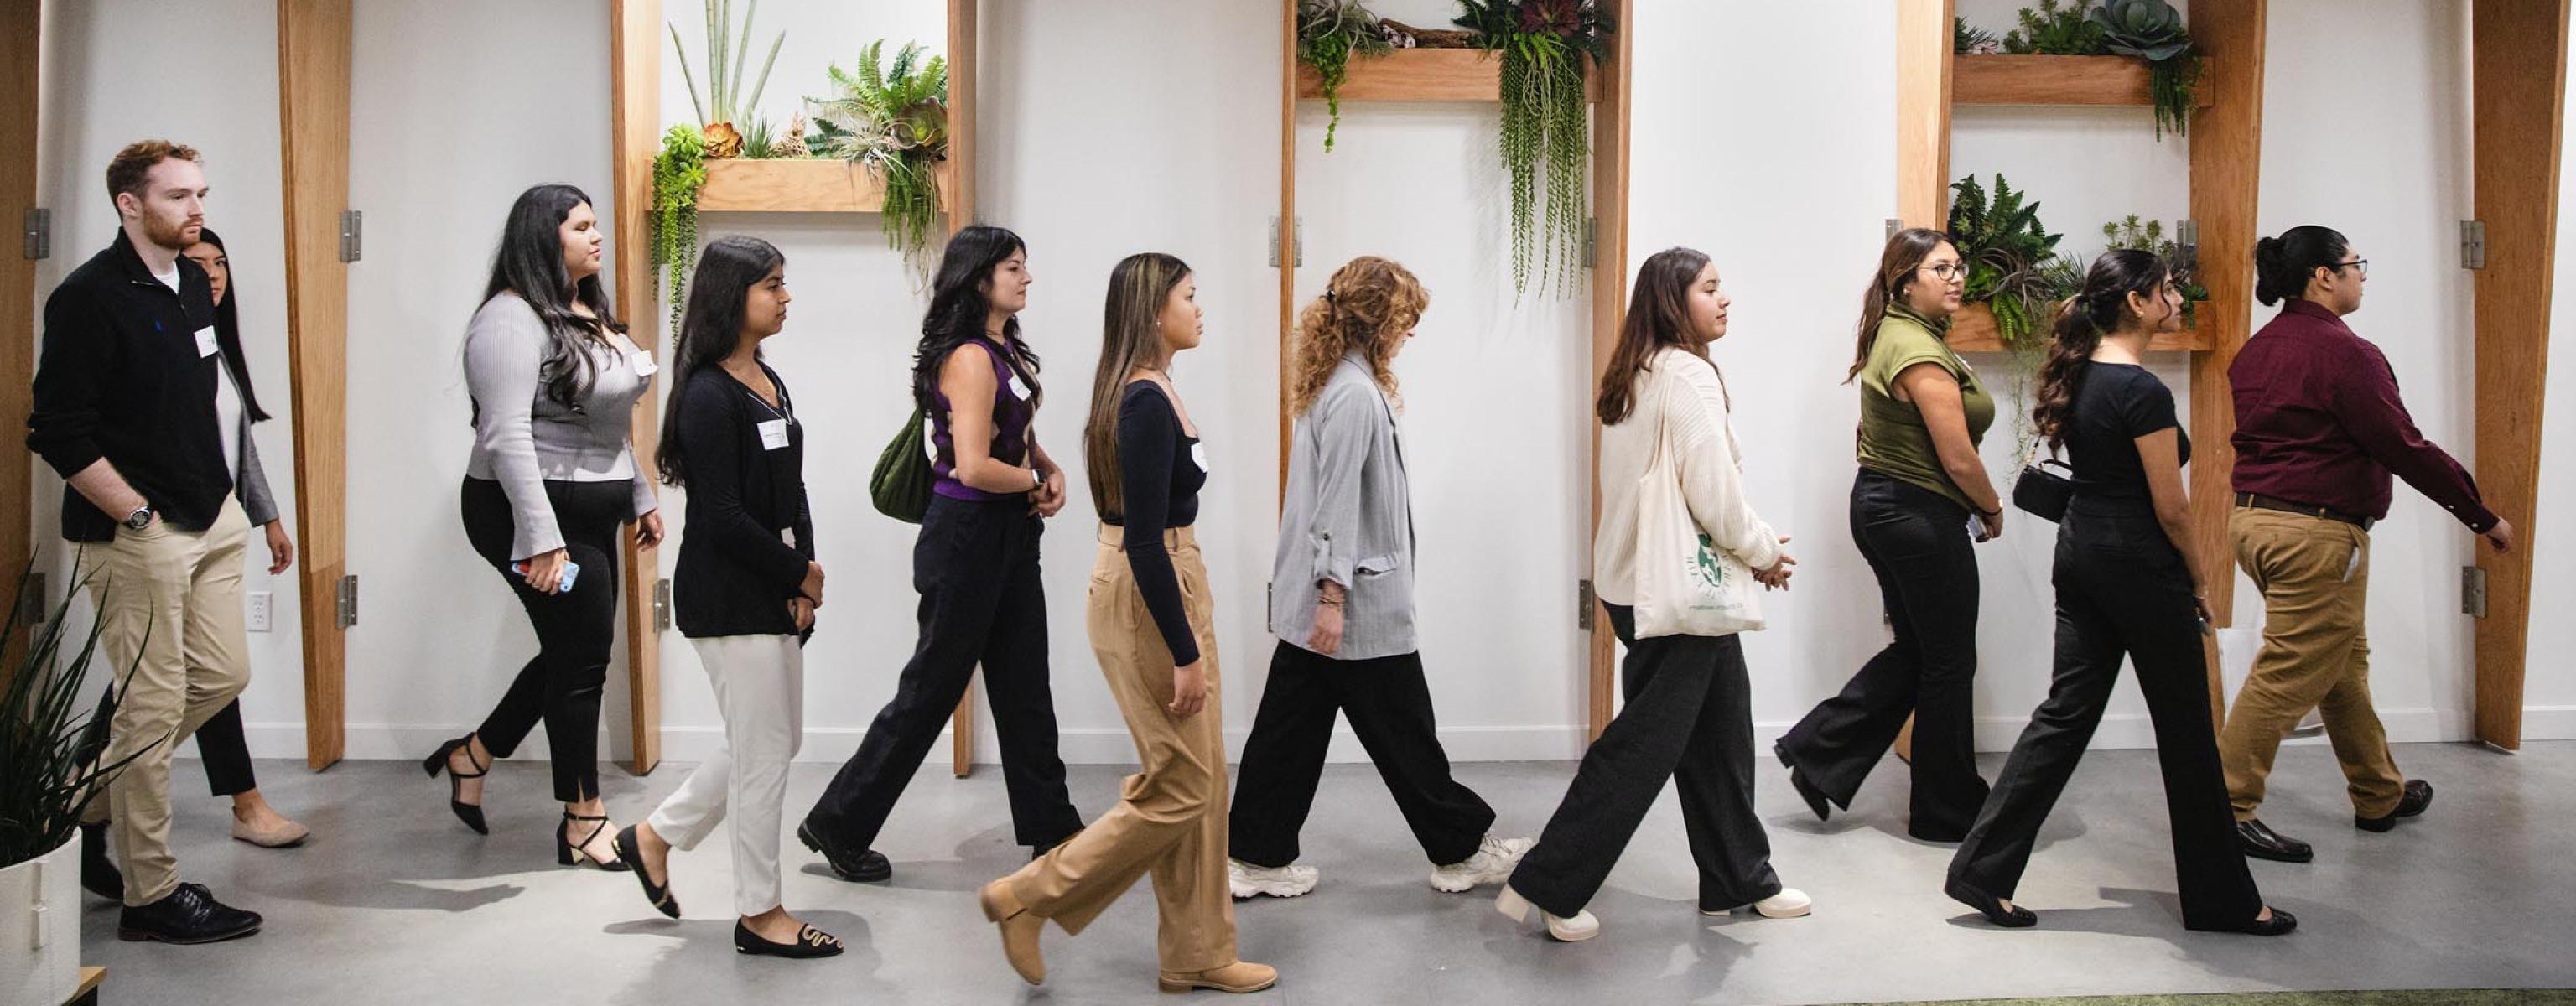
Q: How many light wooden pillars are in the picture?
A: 9